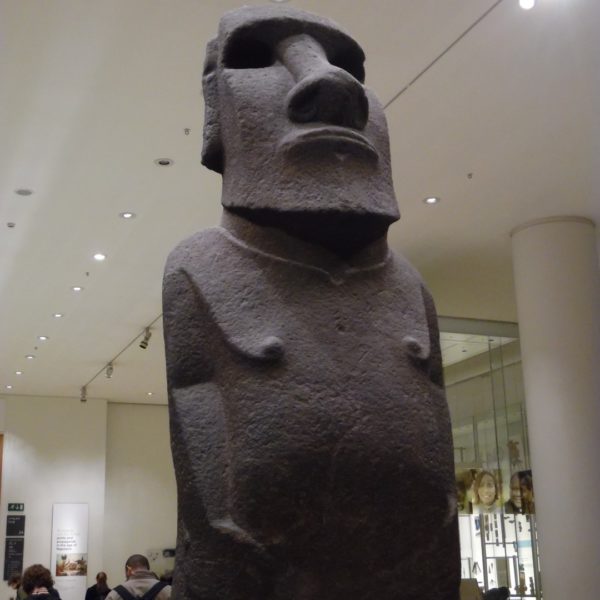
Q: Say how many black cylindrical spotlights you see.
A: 3